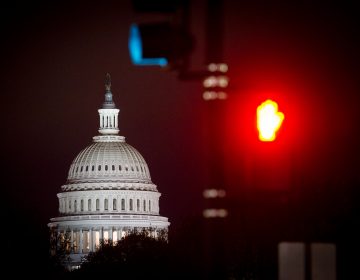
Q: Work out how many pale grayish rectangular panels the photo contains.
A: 2